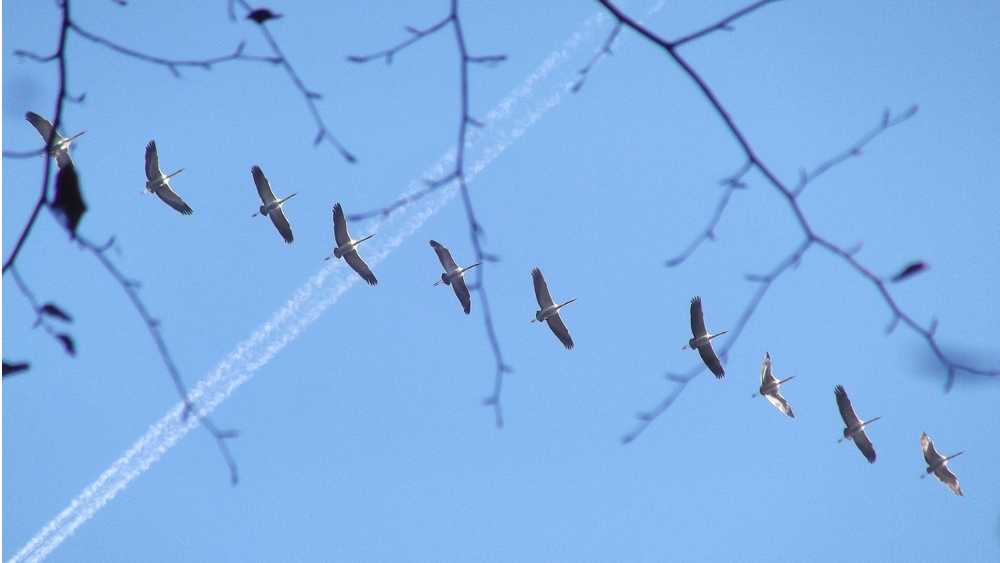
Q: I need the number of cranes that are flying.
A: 10